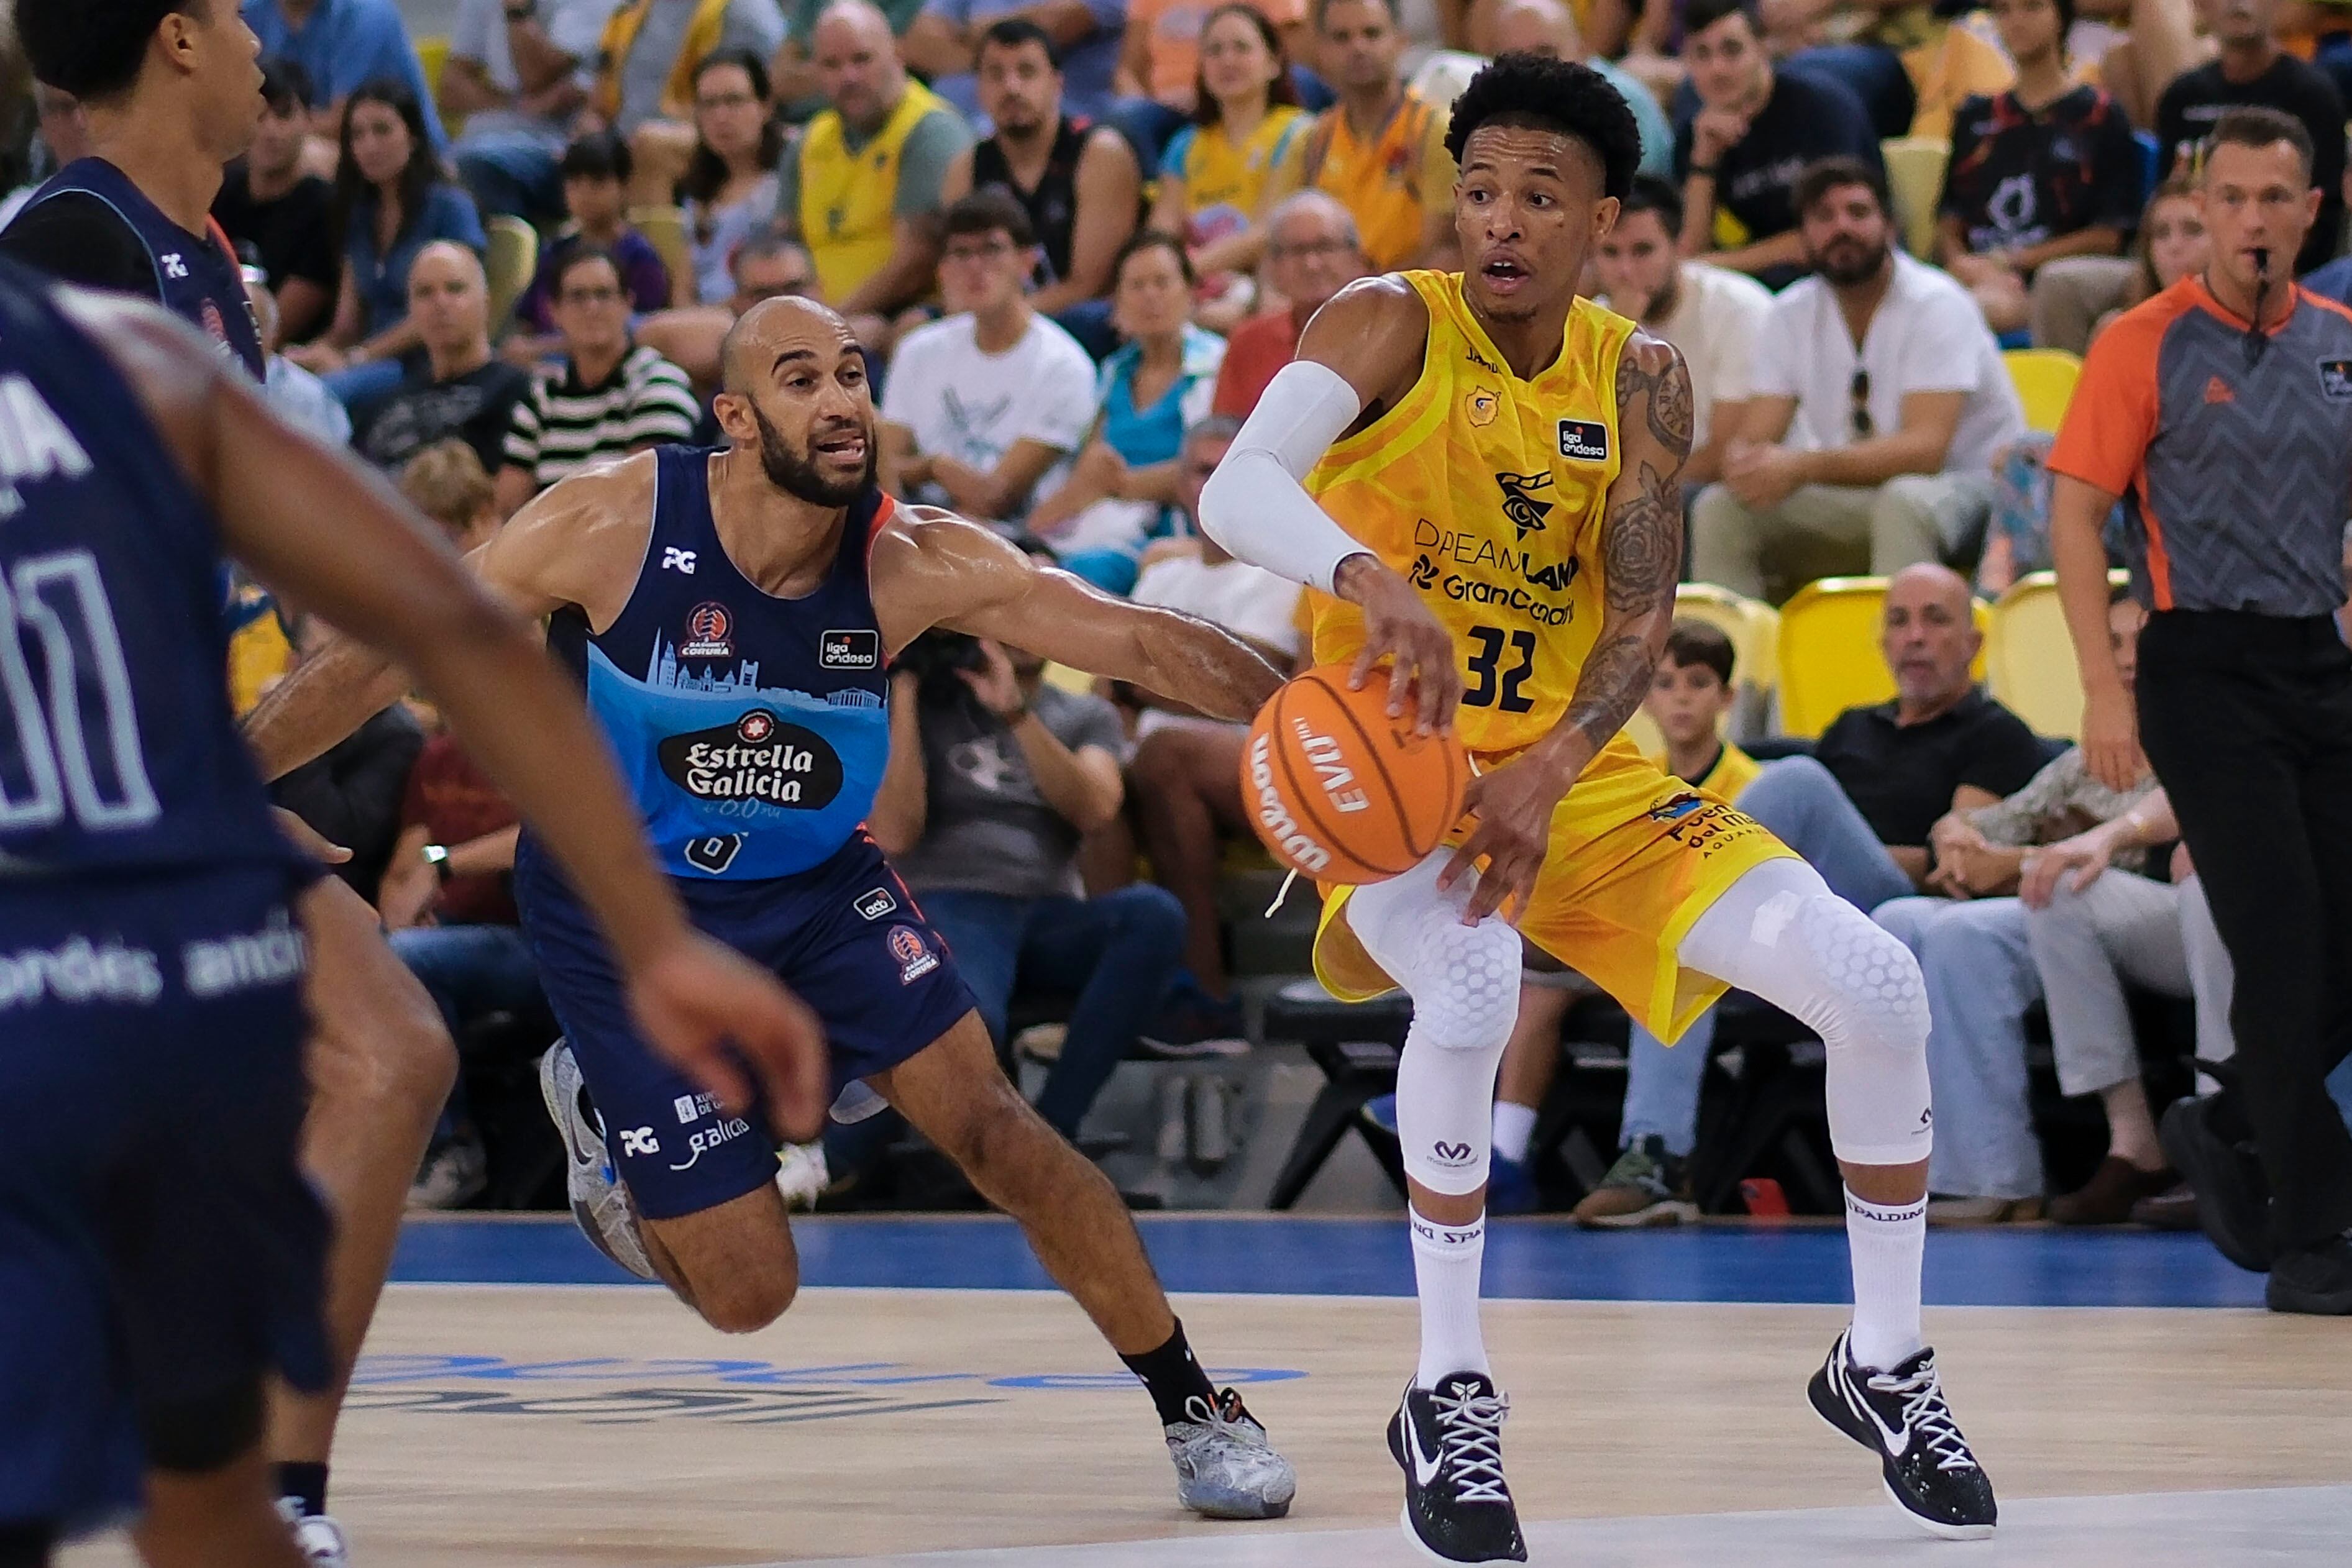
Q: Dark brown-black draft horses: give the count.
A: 0